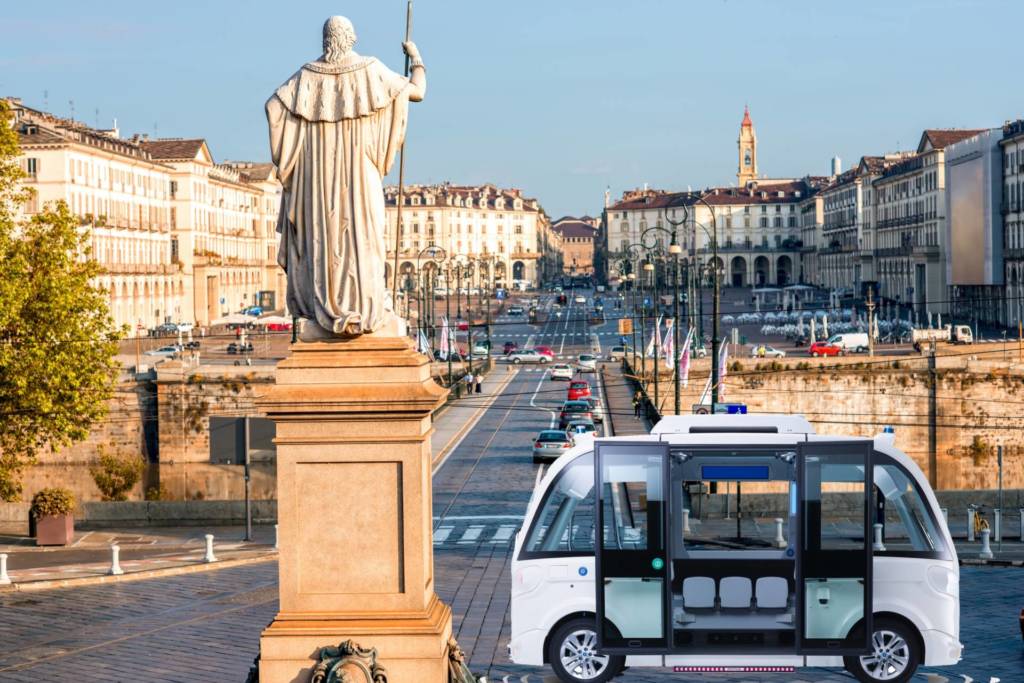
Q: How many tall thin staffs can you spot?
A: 1